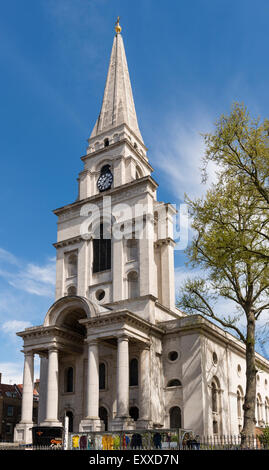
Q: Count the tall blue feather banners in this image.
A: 0